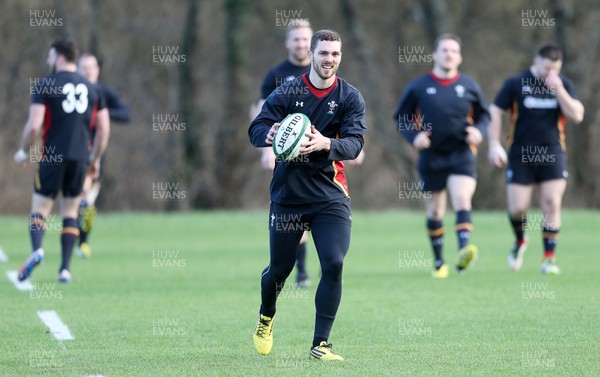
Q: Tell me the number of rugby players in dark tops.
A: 6